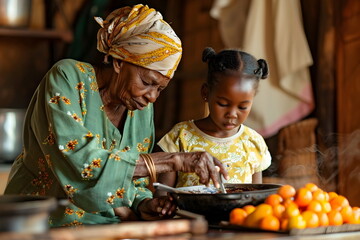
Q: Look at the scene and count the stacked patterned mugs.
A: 0